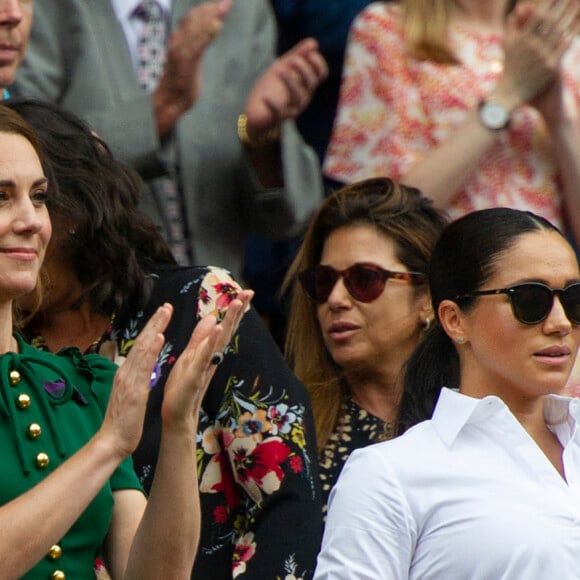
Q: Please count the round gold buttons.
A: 6